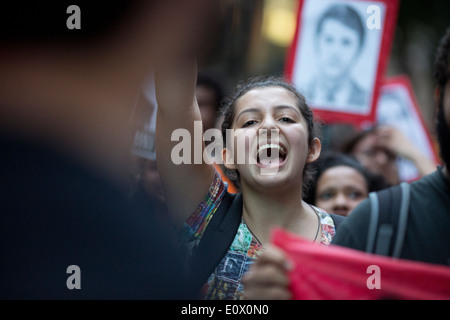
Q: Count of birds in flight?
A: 0